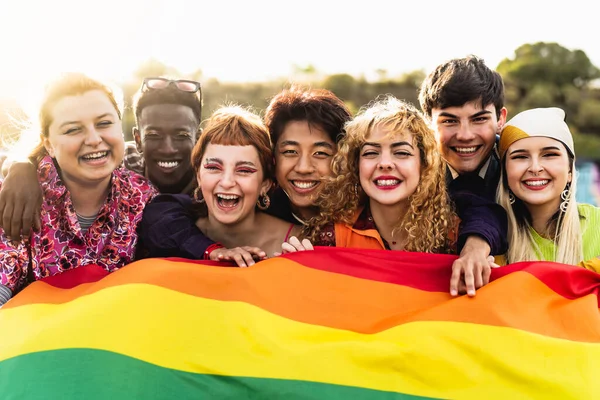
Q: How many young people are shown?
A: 7